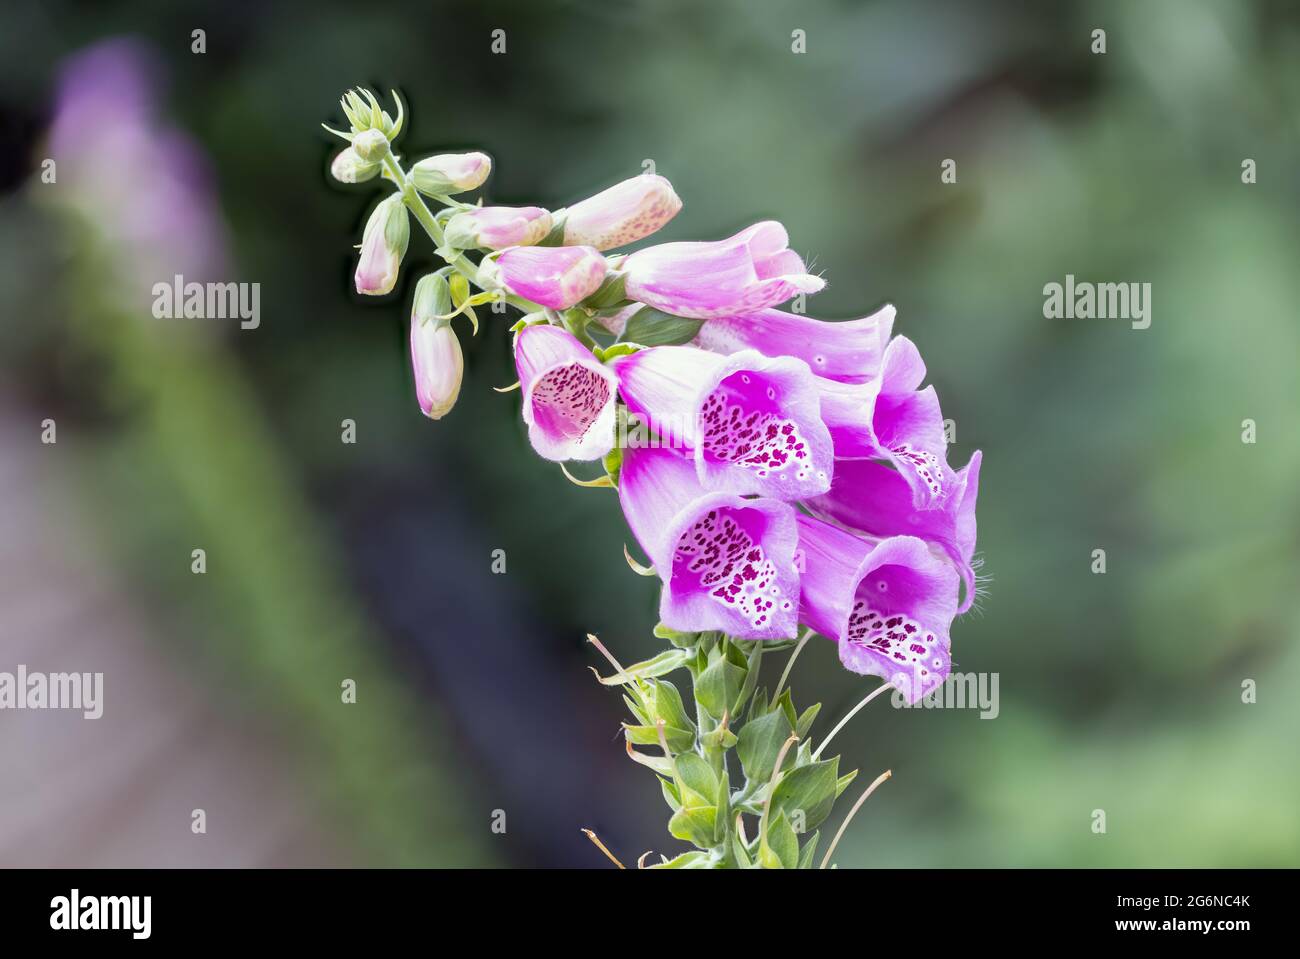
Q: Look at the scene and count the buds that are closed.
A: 8